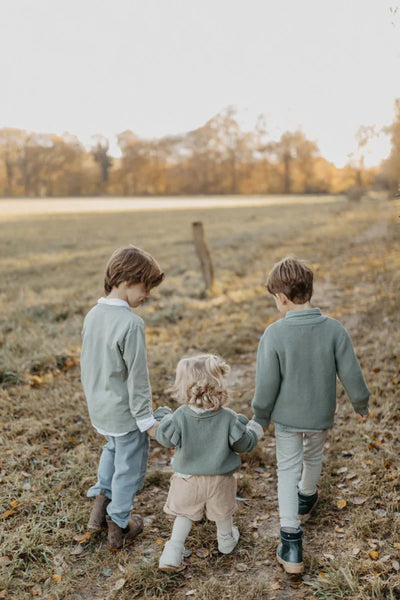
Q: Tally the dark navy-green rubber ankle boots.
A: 2